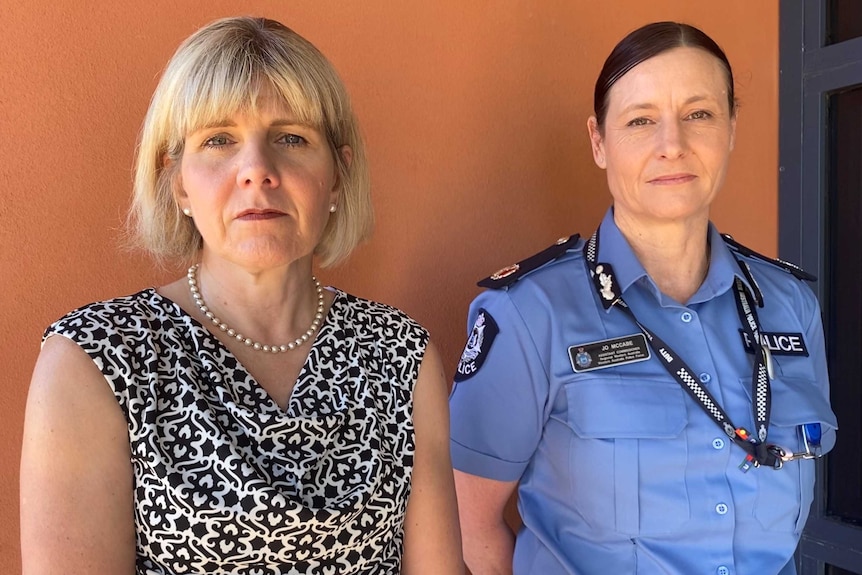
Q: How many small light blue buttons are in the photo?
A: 5